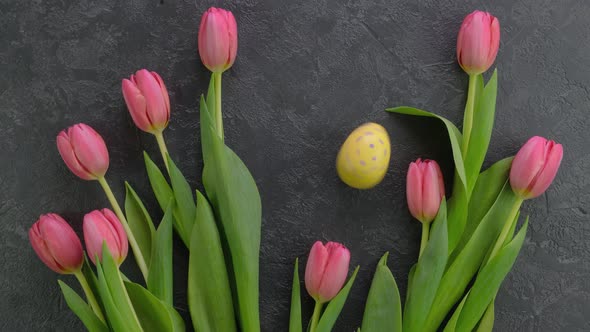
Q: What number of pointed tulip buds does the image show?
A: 9